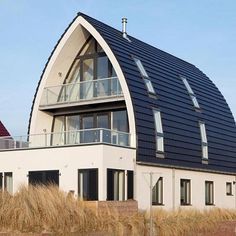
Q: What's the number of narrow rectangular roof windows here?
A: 4